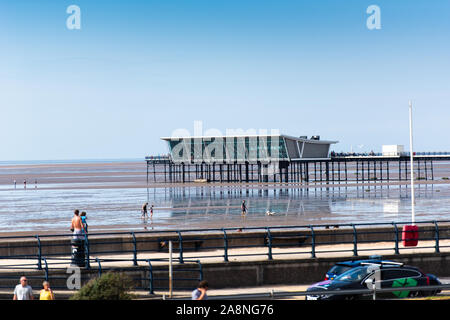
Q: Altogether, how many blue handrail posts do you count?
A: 14